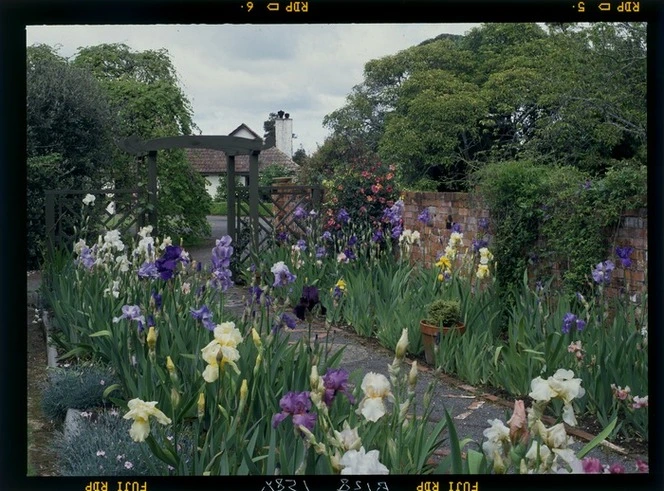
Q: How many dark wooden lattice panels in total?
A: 2